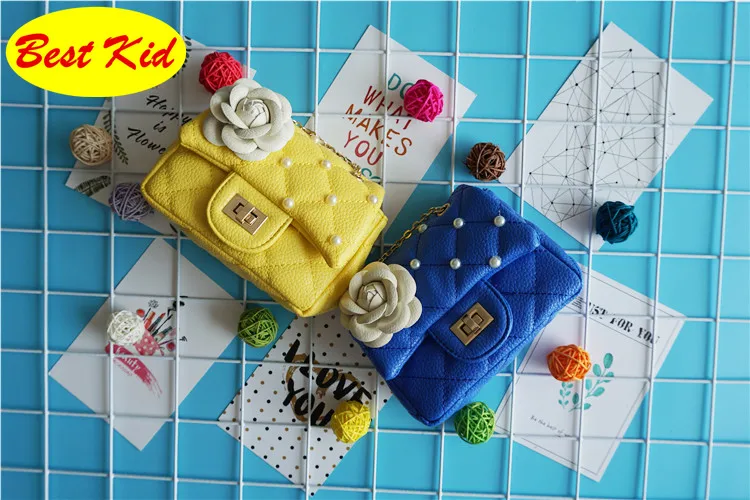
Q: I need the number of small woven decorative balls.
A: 11